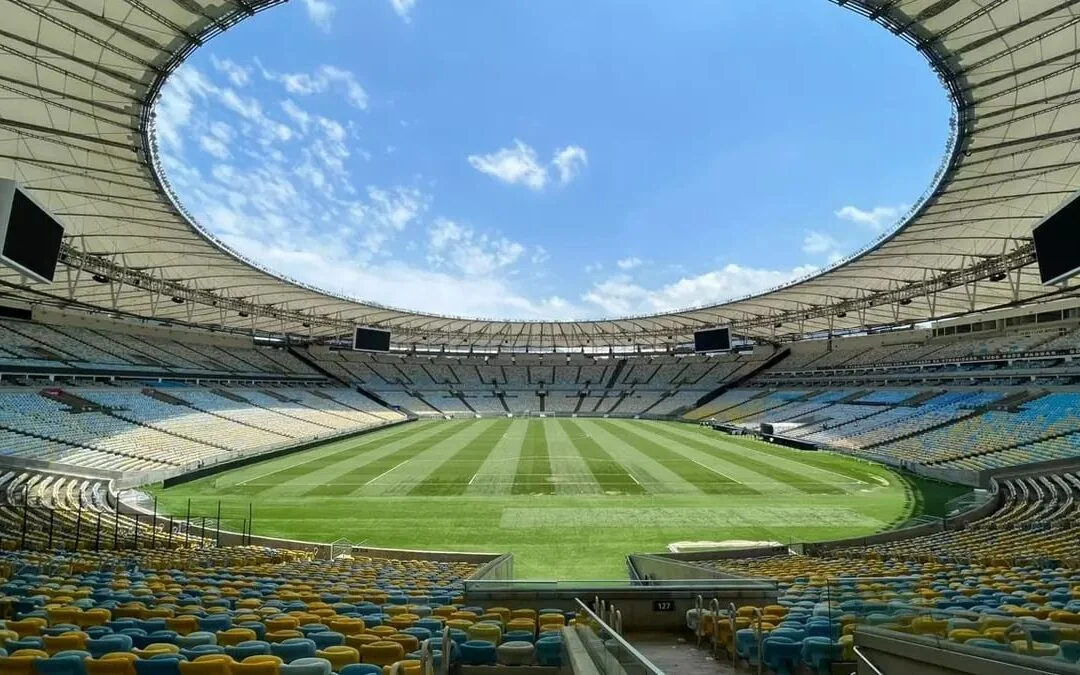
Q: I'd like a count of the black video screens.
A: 4